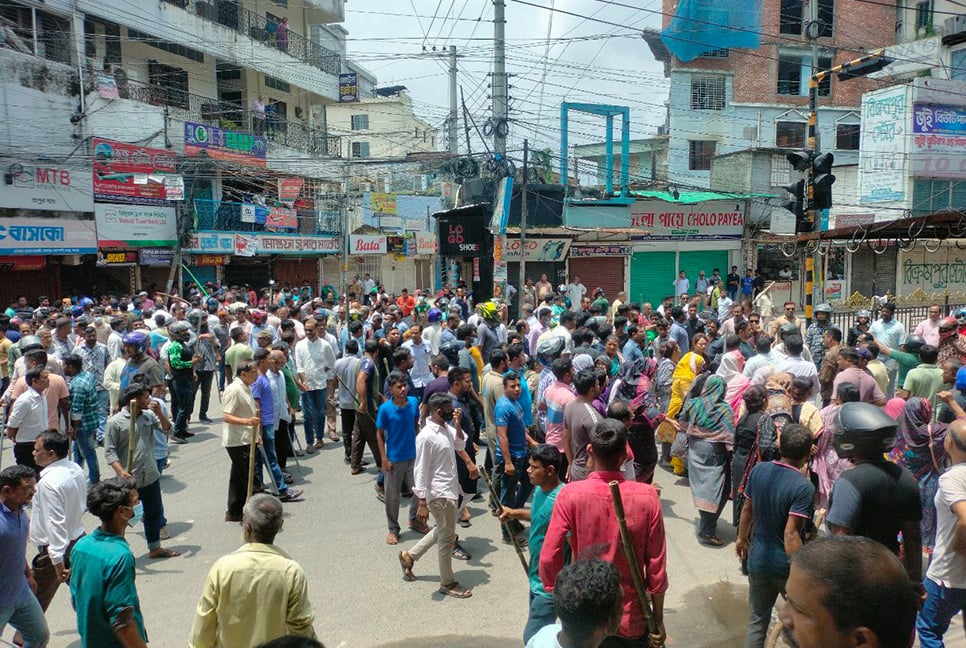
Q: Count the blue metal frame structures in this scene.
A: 1